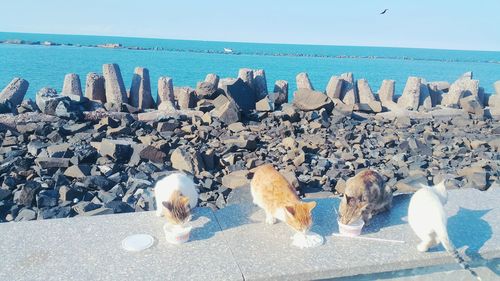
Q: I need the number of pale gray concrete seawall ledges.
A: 1